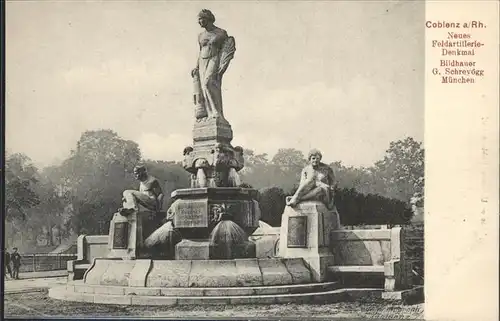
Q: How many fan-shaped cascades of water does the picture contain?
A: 2